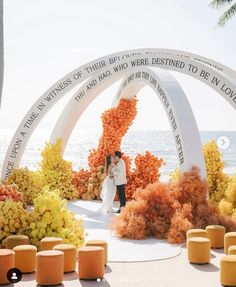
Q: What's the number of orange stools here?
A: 14